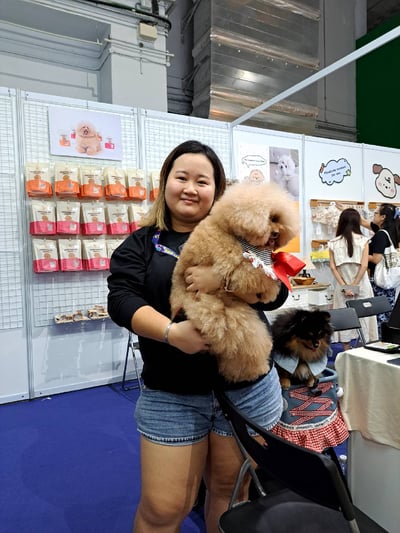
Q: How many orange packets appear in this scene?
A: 6